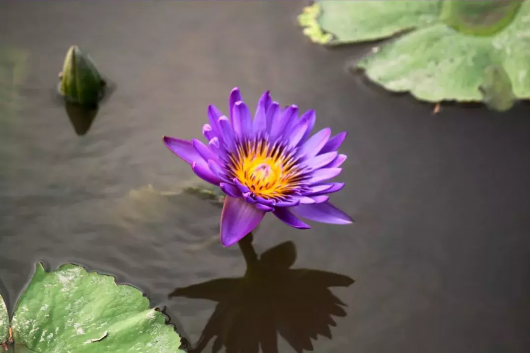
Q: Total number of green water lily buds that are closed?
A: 1